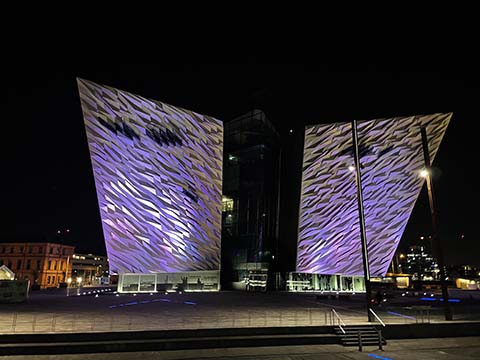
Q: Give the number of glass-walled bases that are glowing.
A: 2